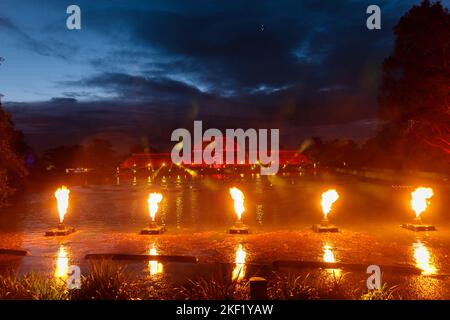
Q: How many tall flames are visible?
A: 5